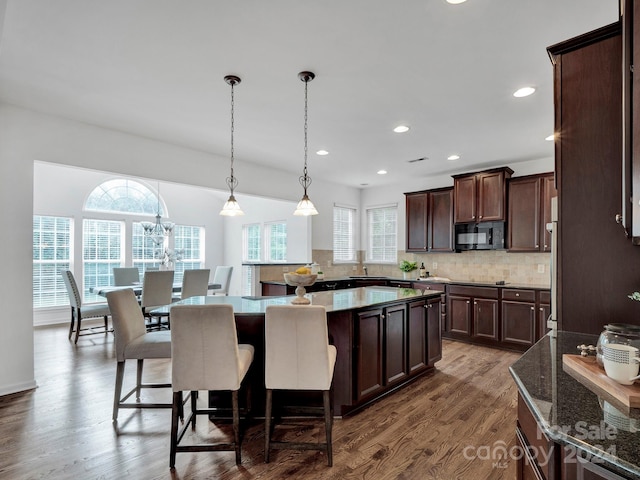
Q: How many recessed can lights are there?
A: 7